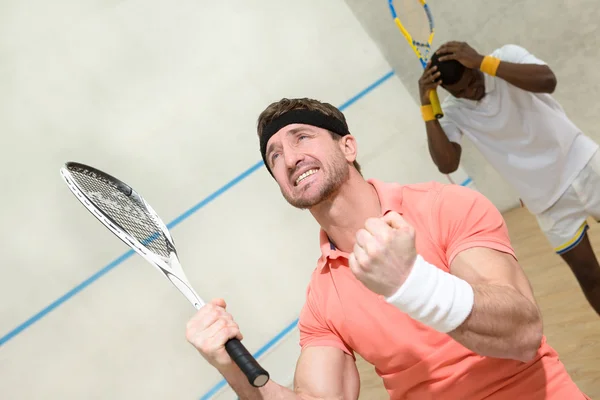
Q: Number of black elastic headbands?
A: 1